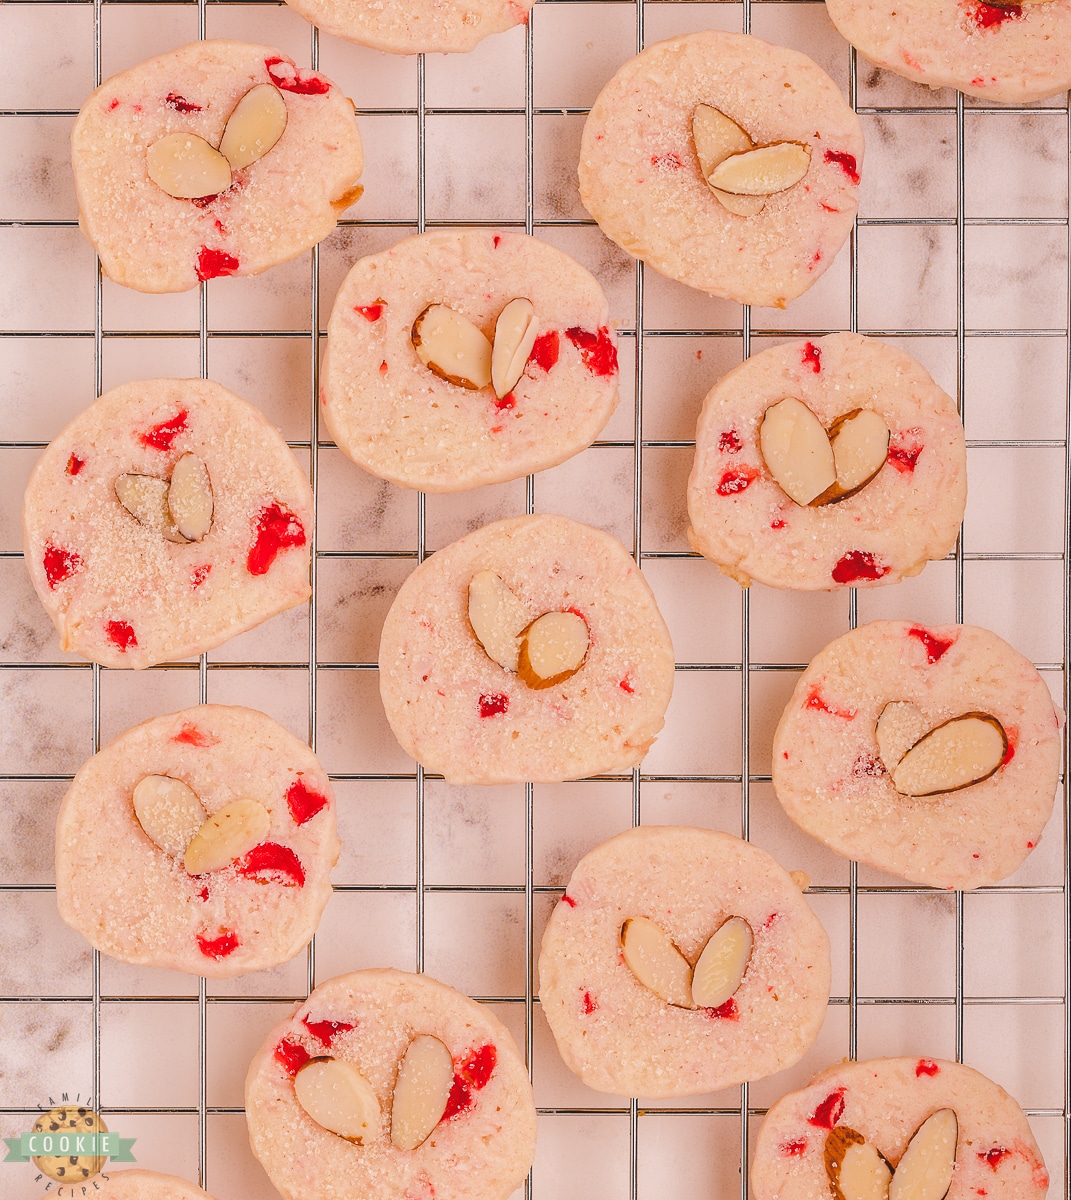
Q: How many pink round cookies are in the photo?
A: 14